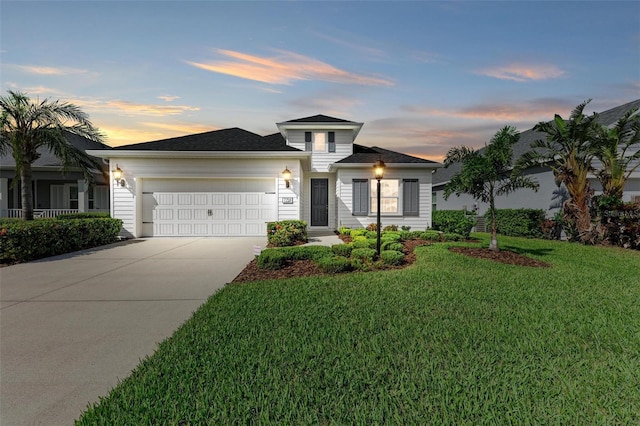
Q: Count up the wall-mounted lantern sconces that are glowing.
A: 2